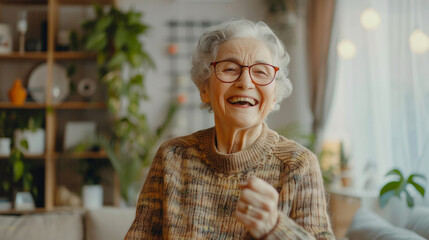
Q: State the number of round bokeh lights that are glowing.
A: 3